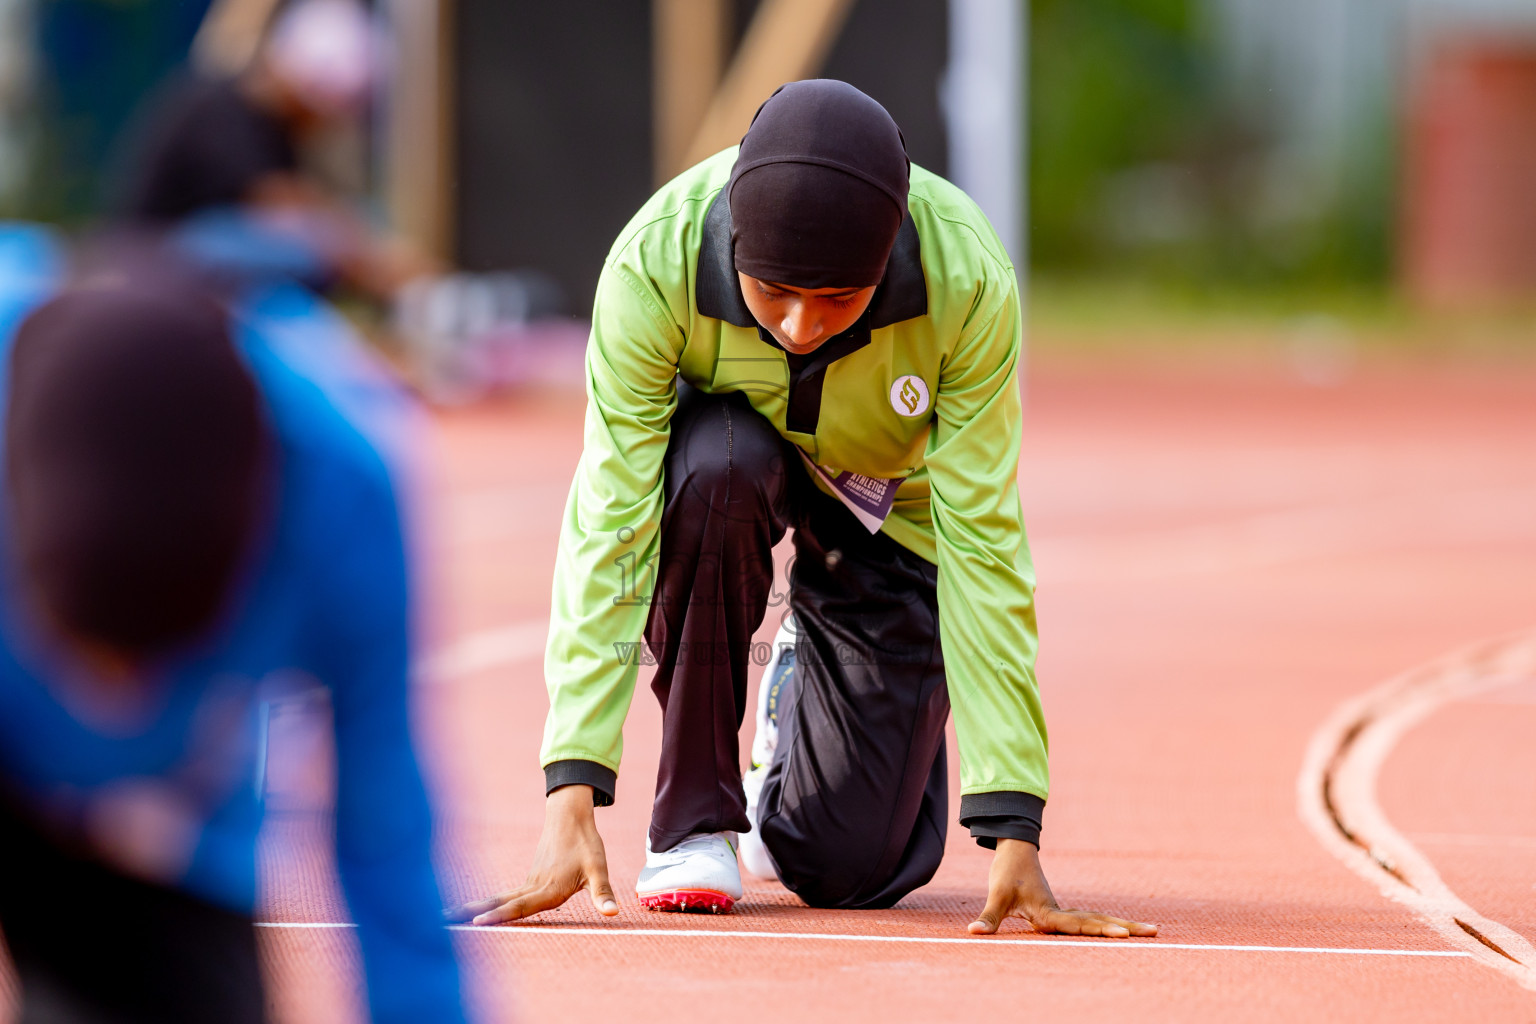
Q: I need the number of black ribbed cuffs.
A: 2